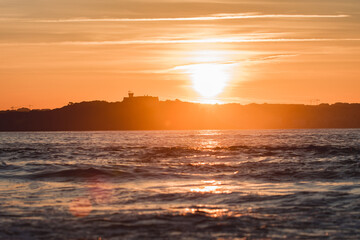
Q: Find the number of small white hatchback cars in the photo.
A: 0